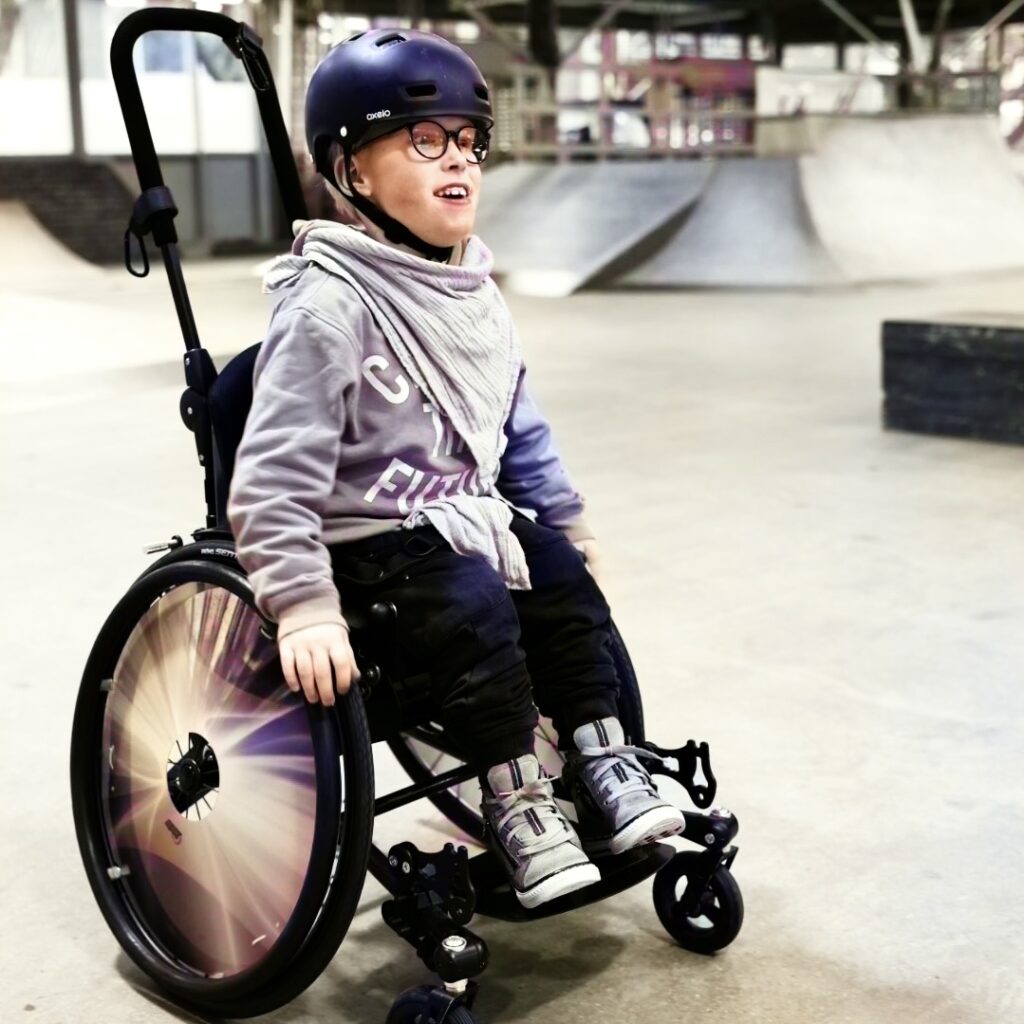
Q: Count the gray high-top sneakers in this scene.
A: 2